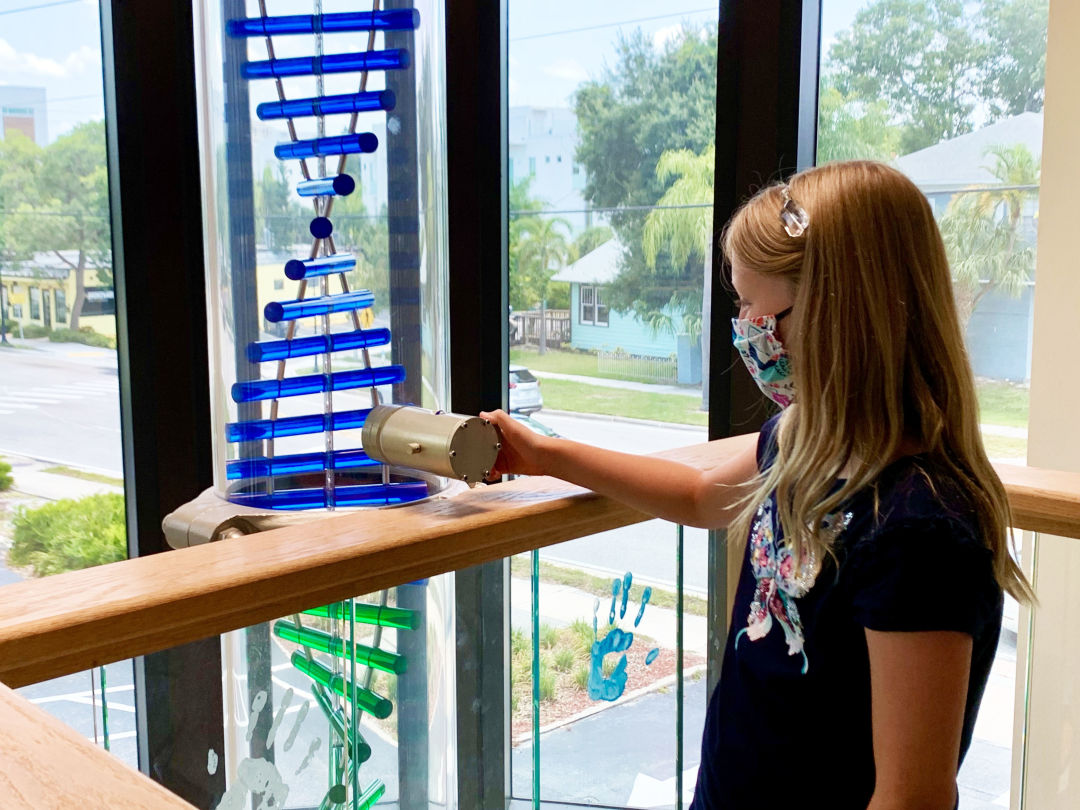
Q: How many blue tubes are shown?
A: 13